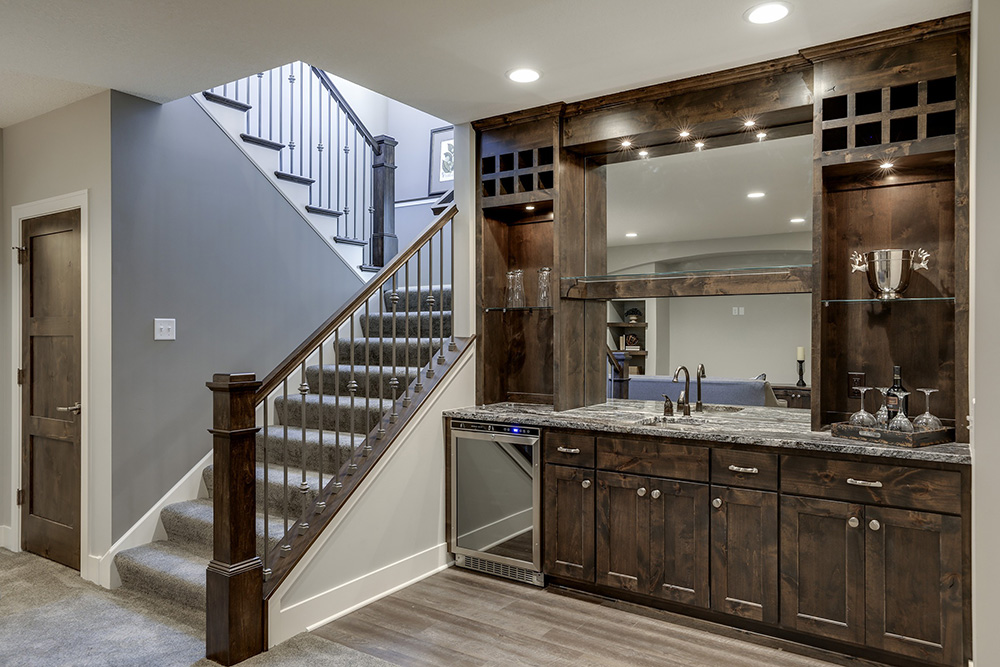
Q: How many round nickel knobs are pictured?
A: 6